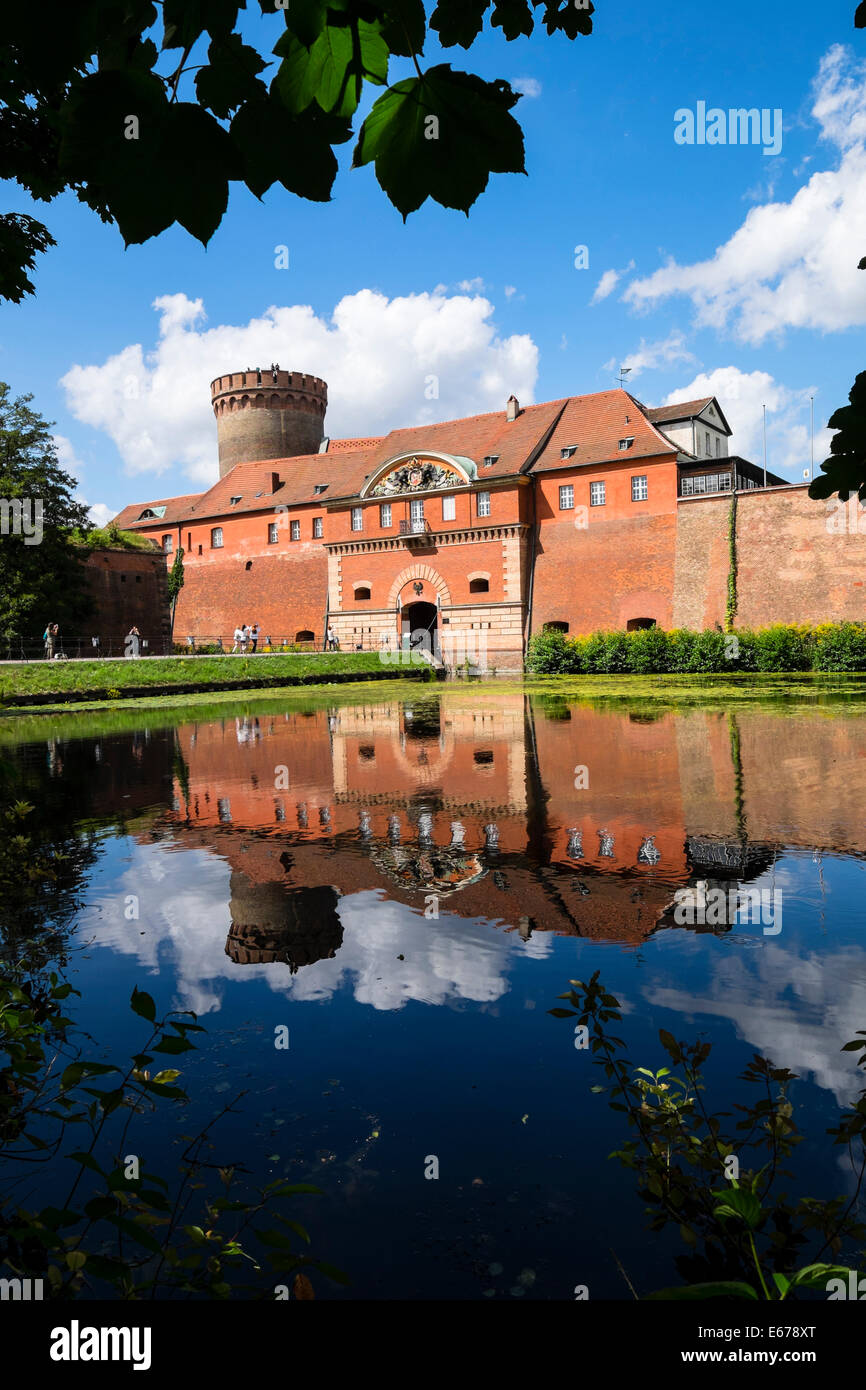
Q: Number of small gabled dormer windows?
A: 5